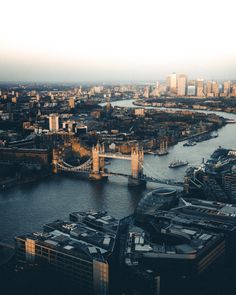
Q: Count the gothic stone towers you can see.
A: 2